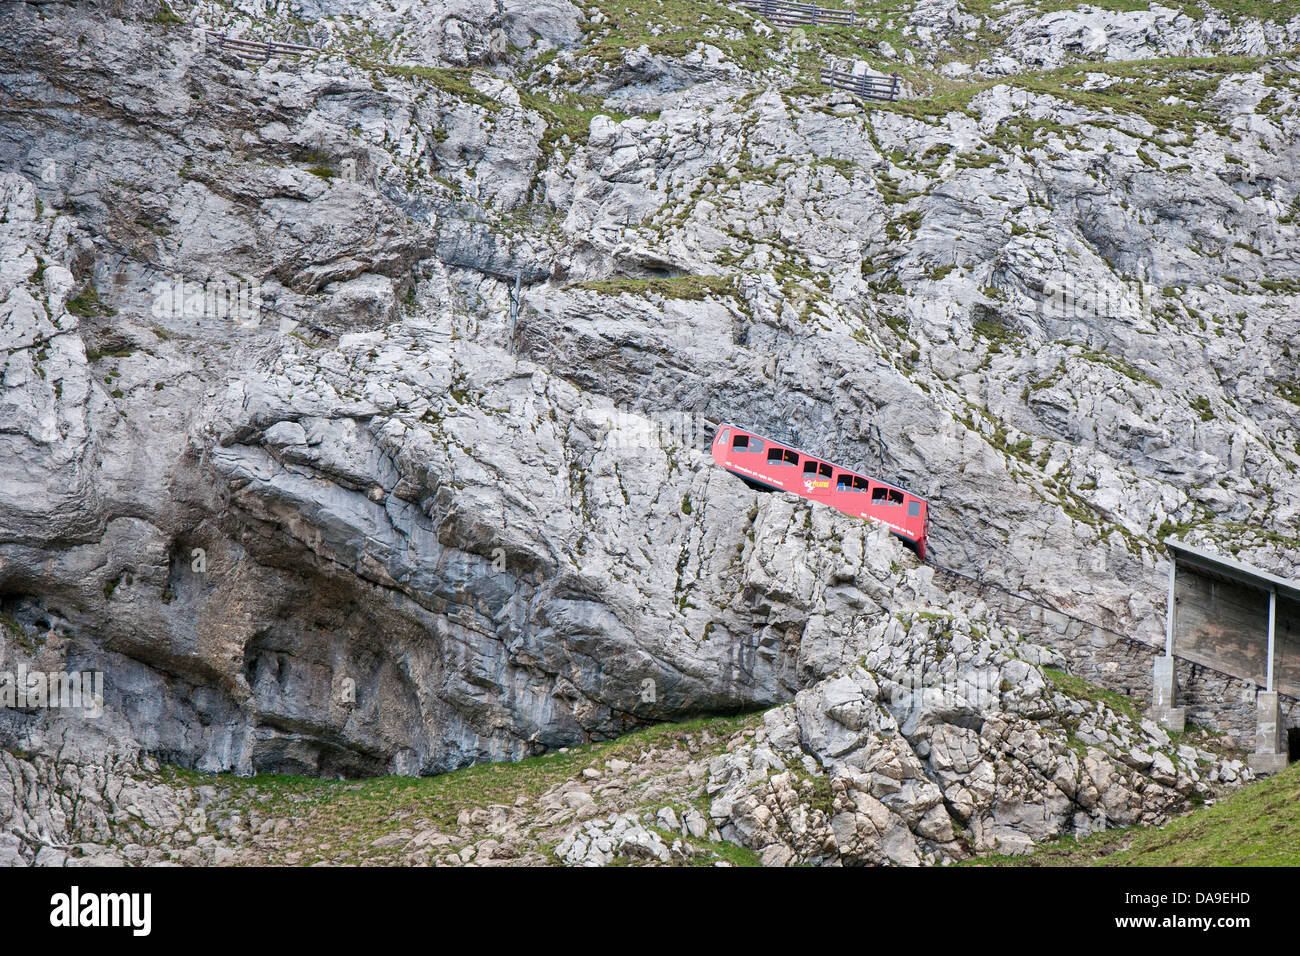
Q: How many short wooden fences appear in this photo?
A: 3